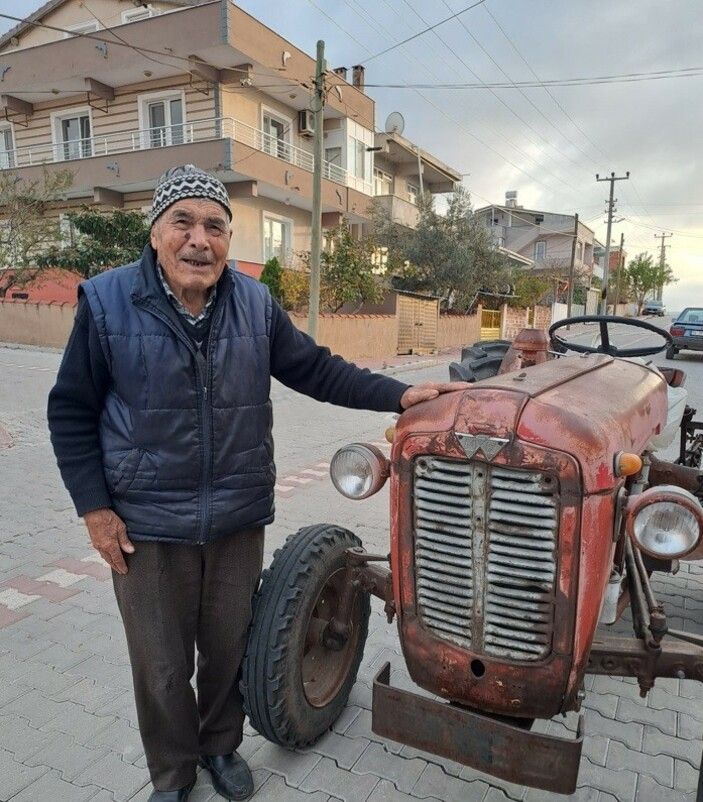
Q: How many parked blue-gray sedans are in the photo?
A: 1